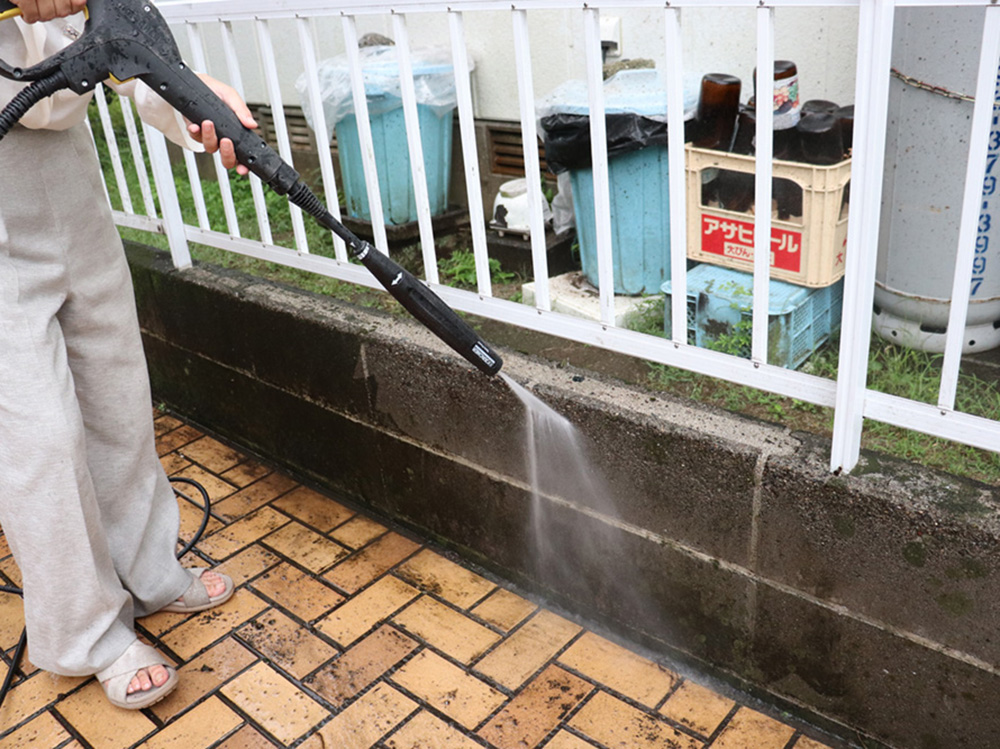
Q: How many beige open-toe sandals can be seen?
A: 2